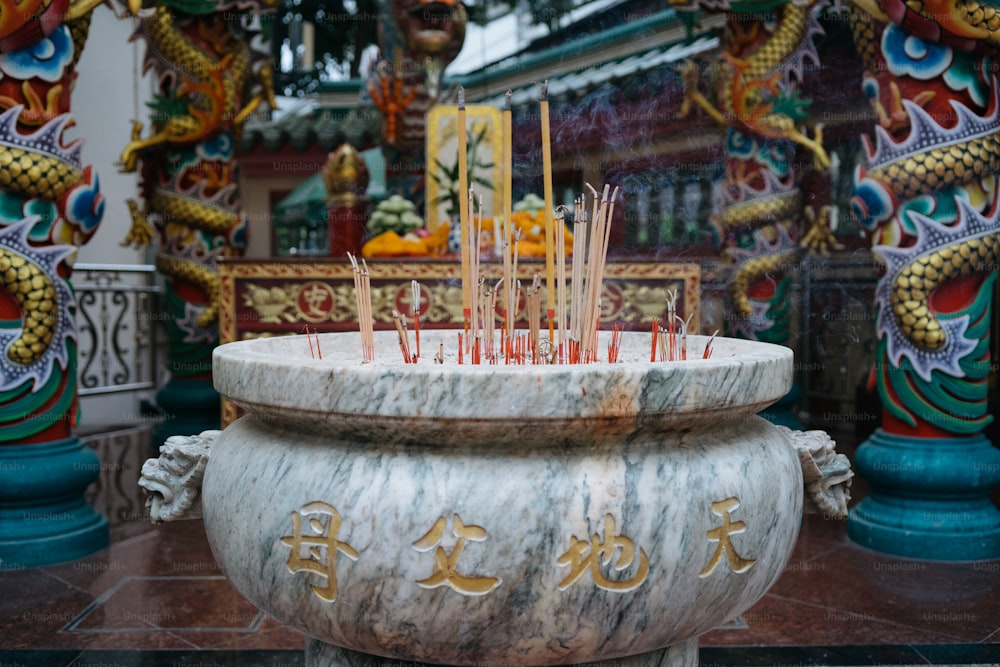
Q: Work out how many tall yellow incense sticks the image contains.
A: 3